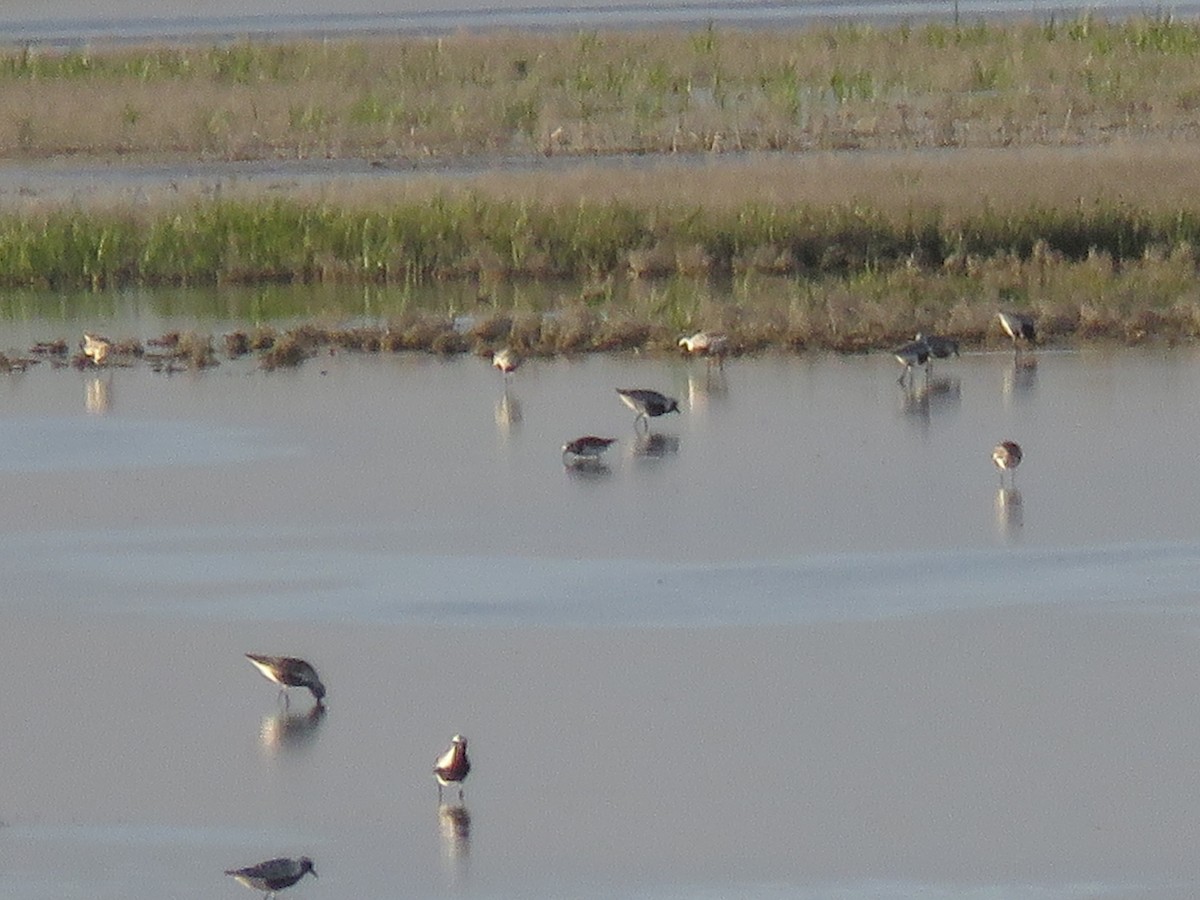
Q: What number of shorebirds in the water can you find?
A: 12